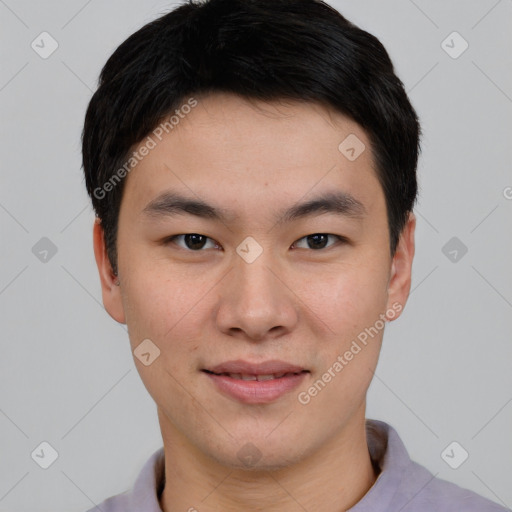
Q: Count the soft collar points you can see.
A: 2